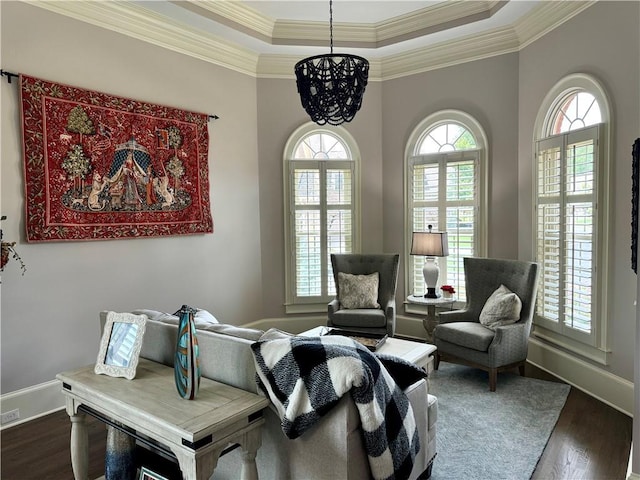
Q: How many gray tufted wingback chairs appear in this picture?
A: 2